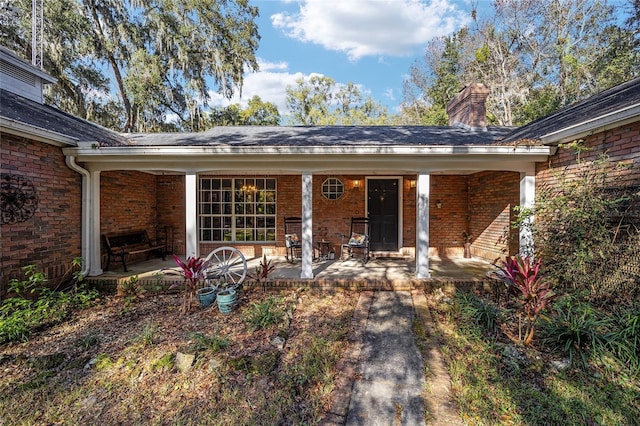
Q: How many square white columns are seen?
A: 5